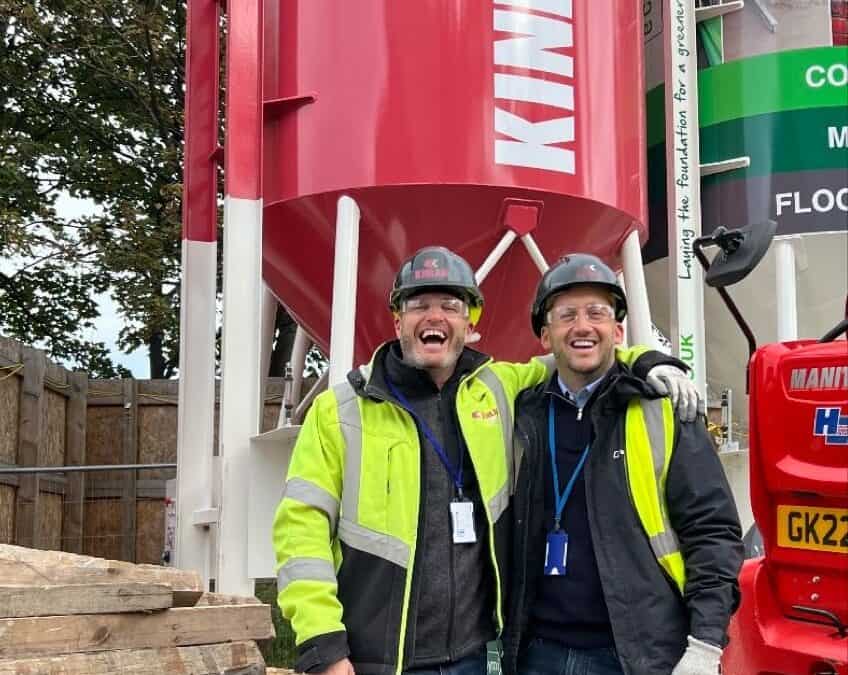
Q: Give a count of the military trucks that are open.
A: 0